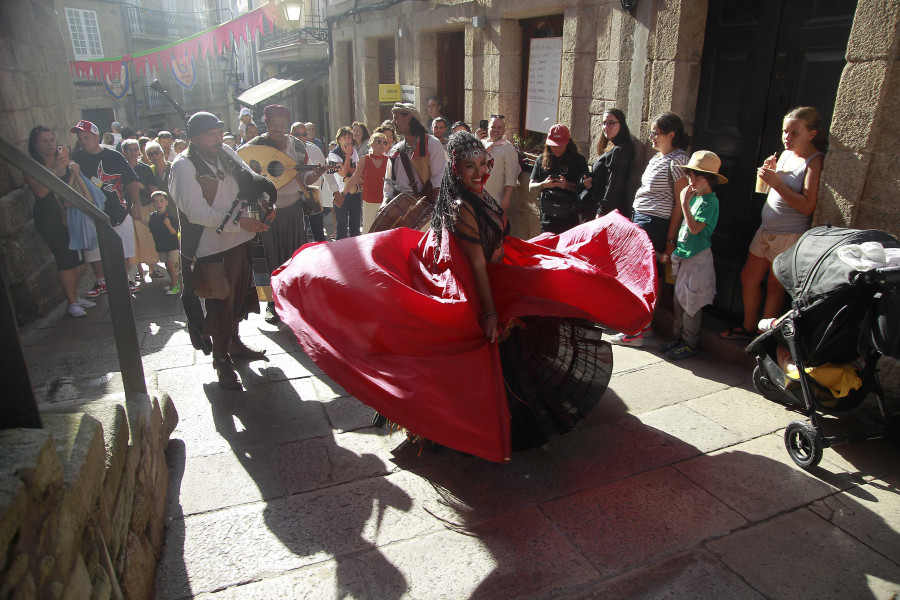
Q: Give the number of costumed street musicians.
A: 3